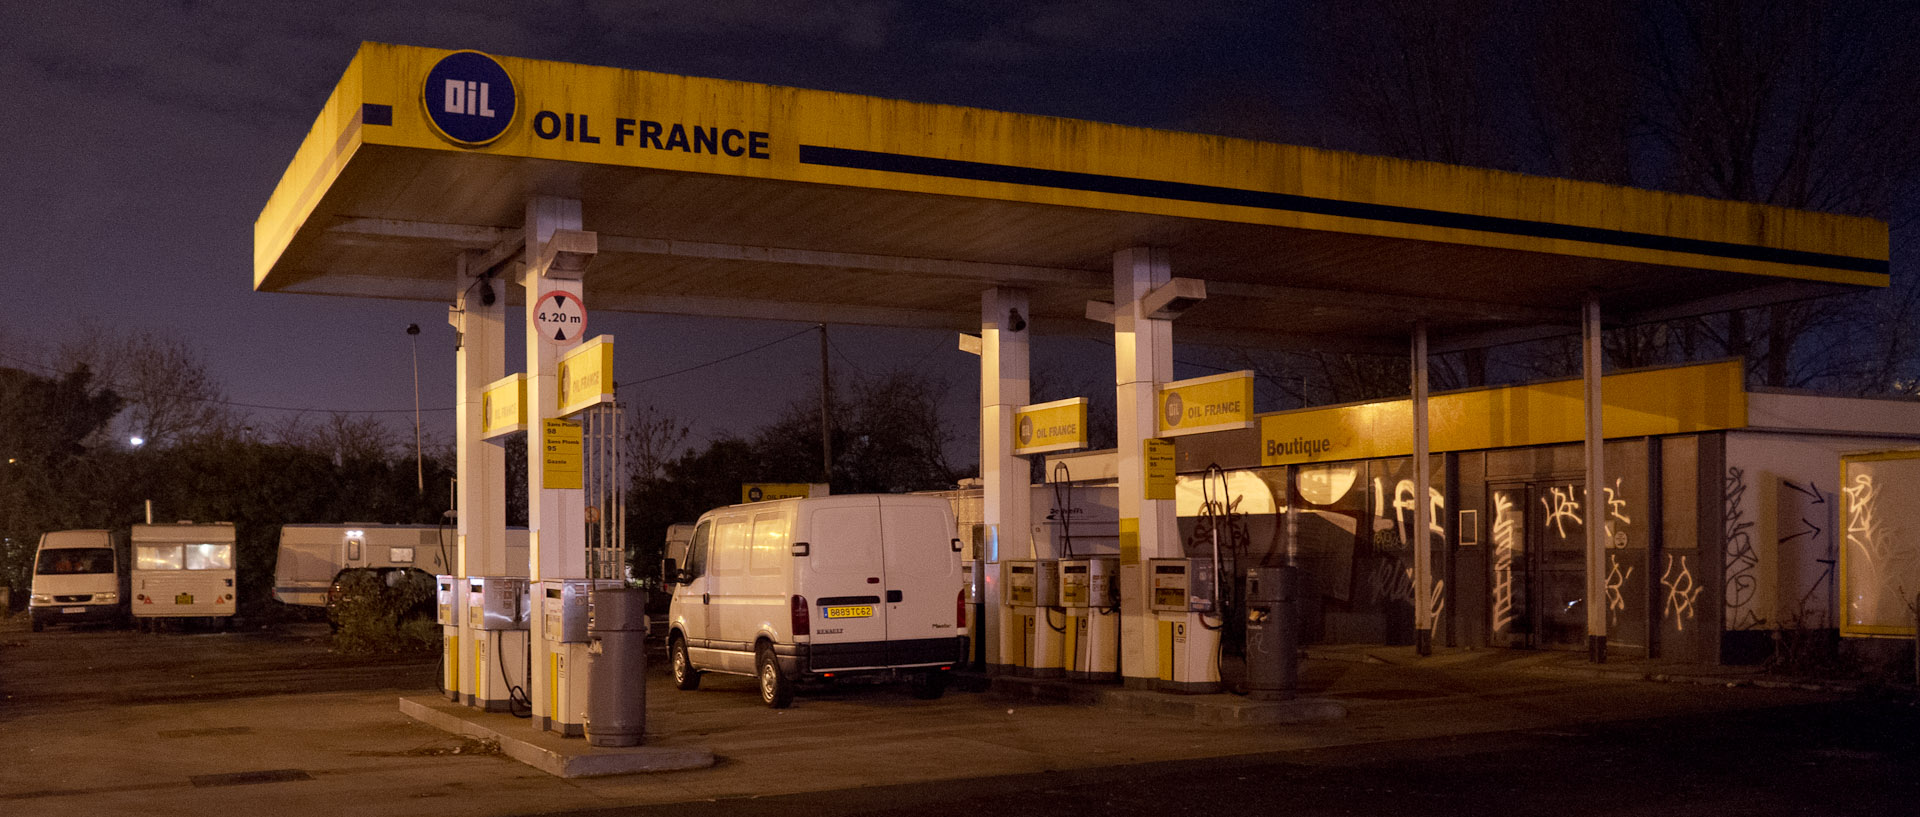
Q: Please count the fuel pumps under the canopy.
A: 7